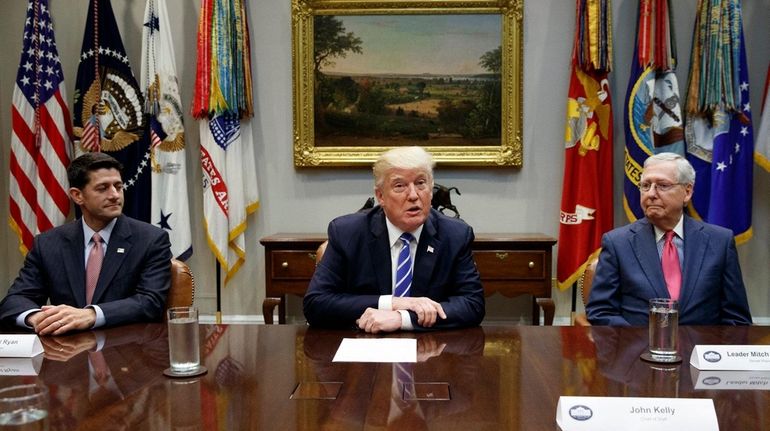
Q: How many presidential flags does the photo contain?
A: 1